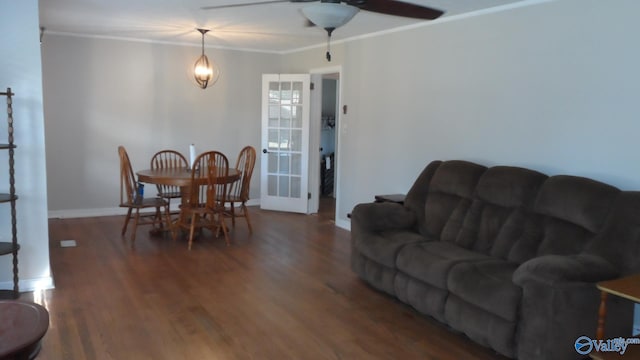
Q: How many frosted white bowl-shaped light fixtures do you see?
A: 1